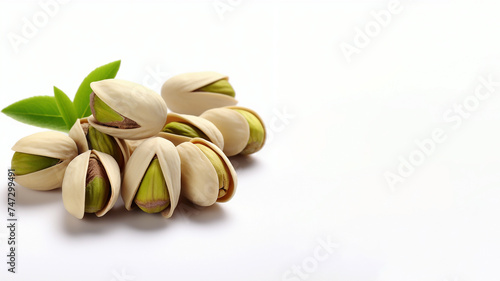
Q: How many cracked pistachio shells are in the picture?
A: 9